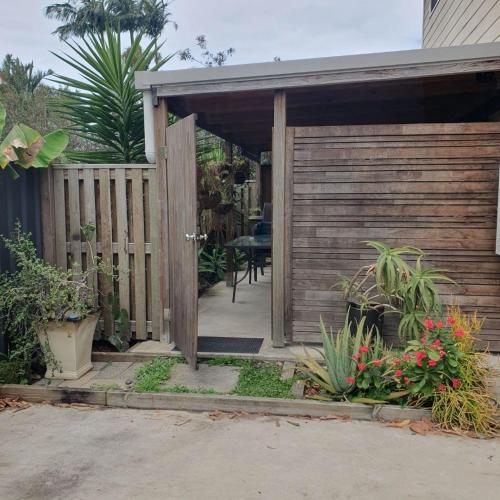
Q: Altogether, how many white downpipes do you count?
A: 1